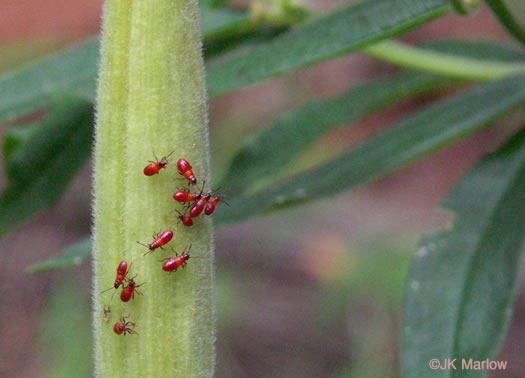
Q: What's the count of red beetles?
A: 11